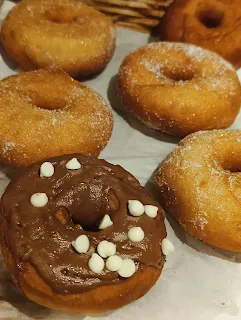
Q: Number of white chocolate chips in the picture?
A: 13